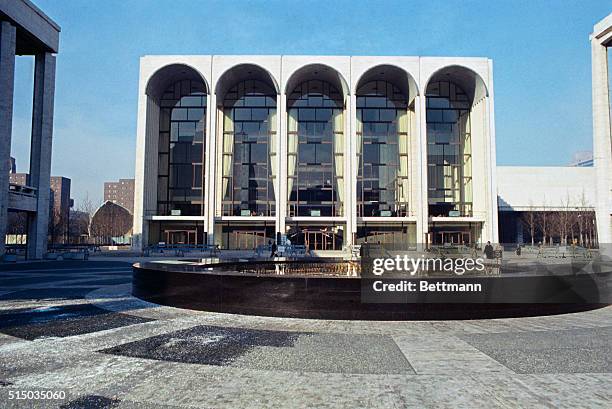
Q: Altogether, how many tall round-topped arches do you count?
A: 5